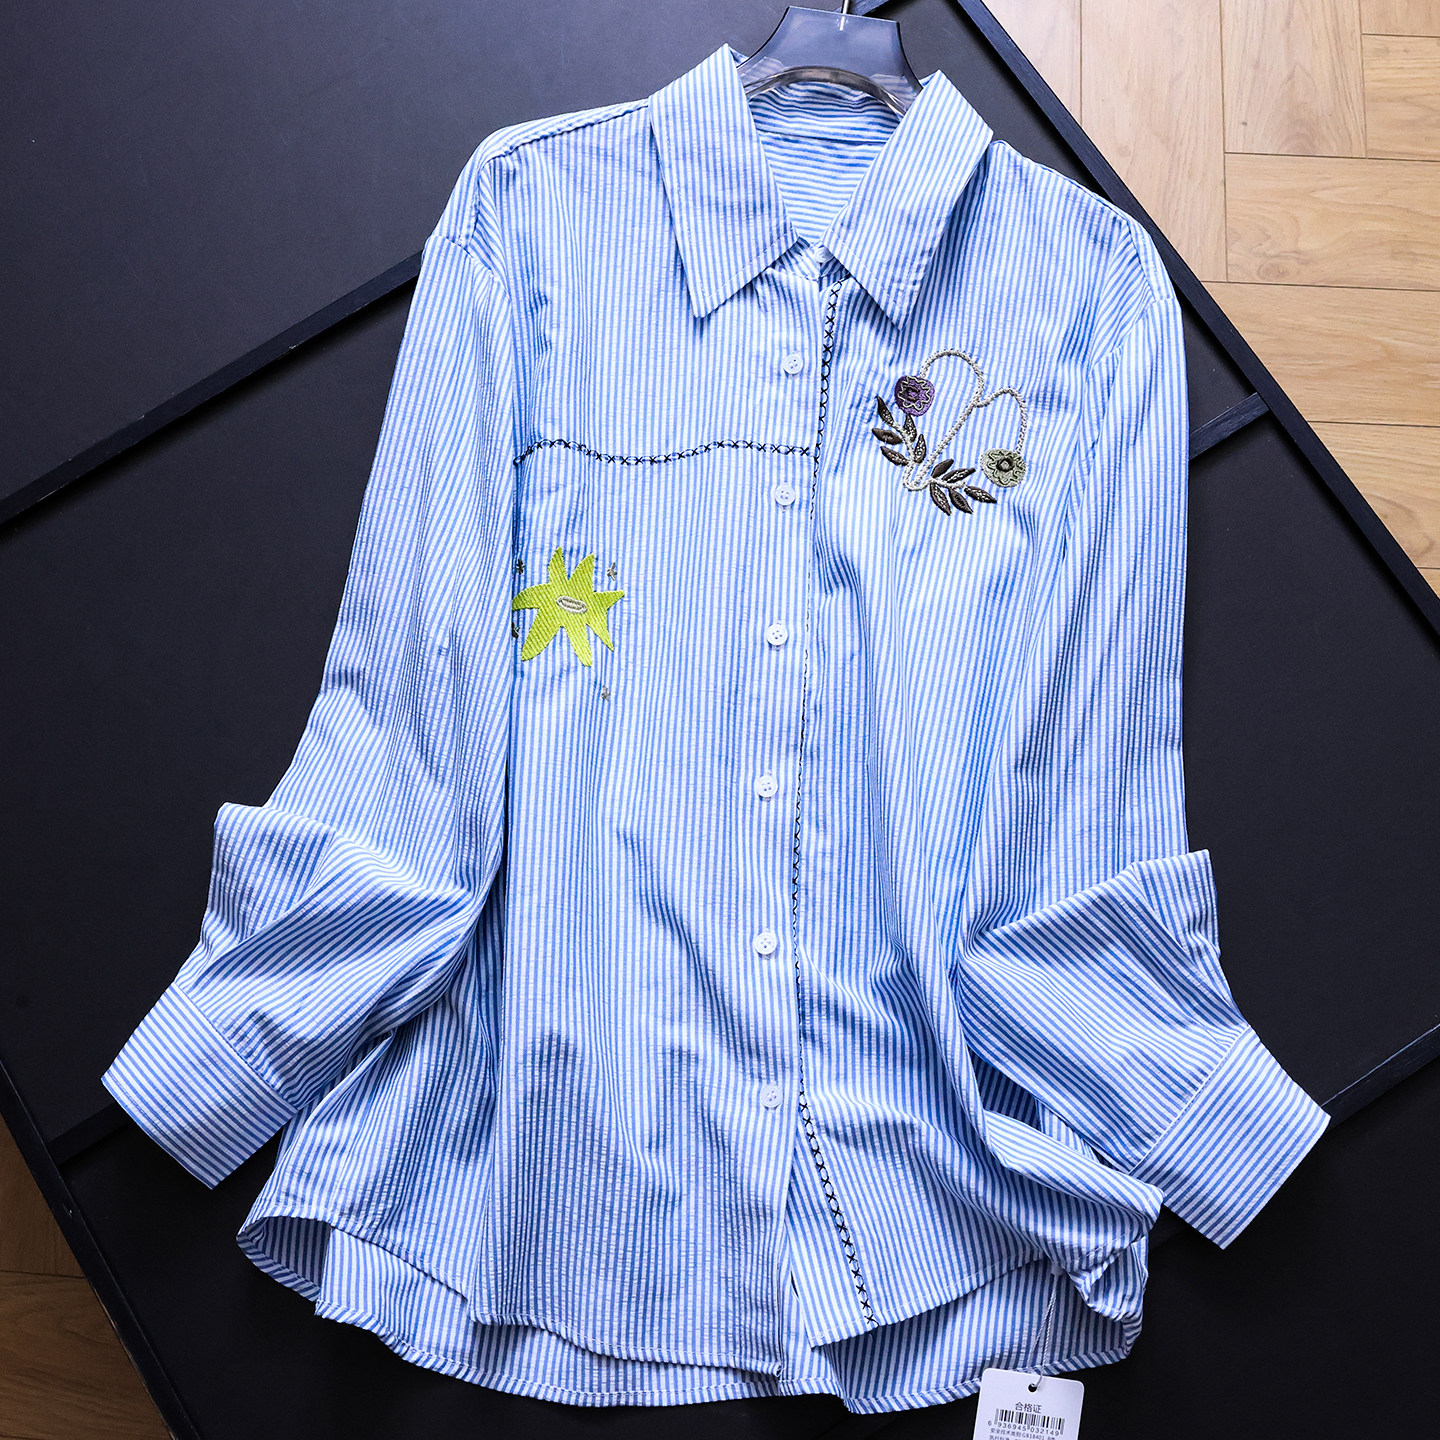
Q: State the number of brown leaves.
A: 10